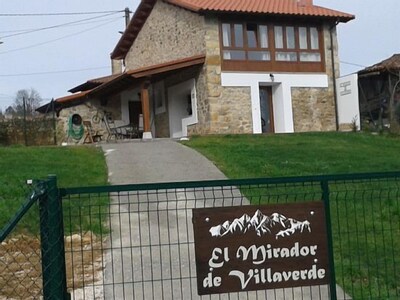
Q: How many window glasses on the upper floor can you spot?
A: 12